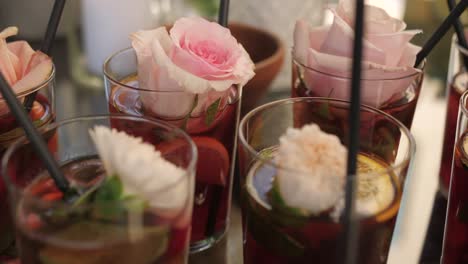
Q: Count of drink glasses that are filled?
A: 7